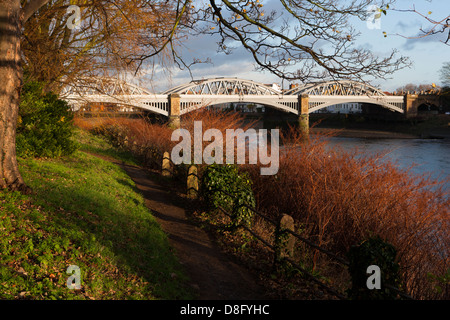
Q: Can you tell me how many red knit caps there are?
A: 0